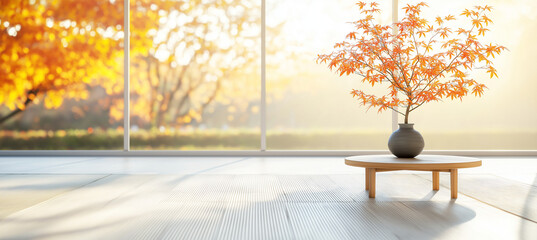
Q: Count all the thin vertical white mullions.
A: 3